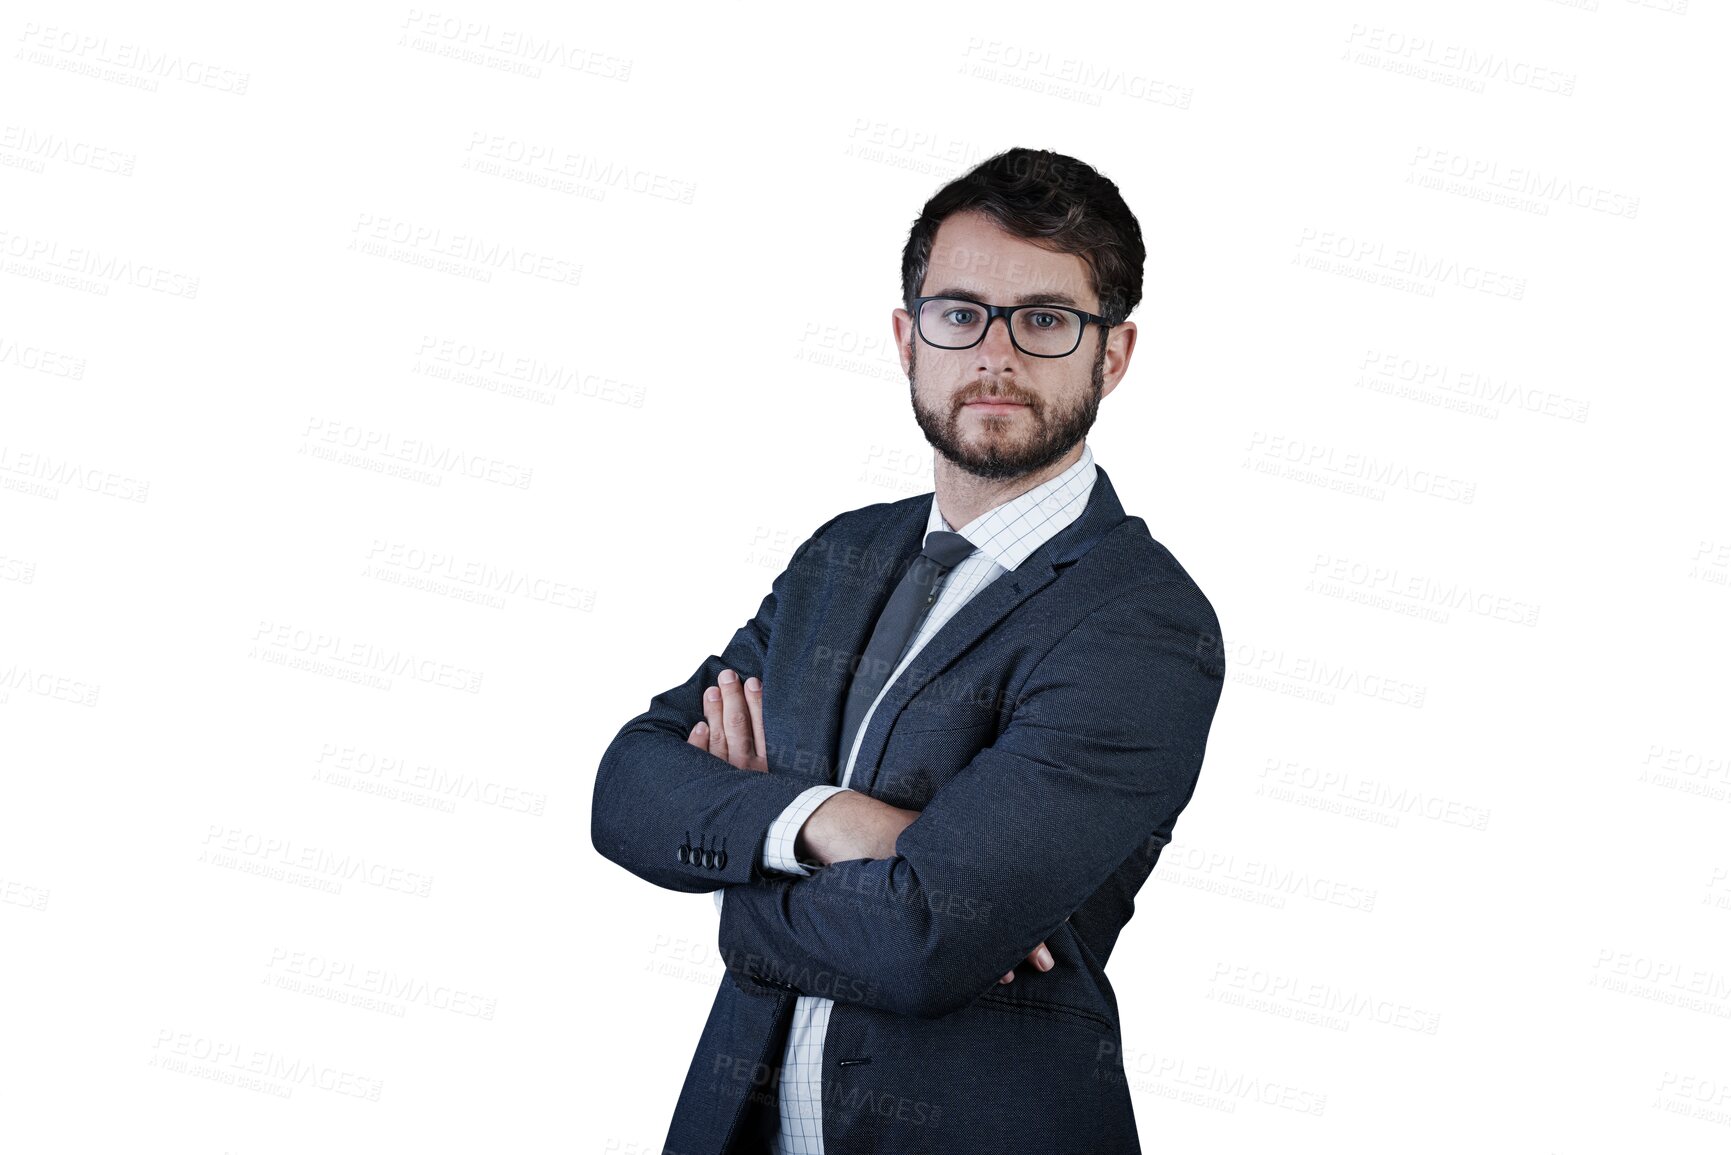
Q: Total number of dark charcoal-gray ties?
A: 1